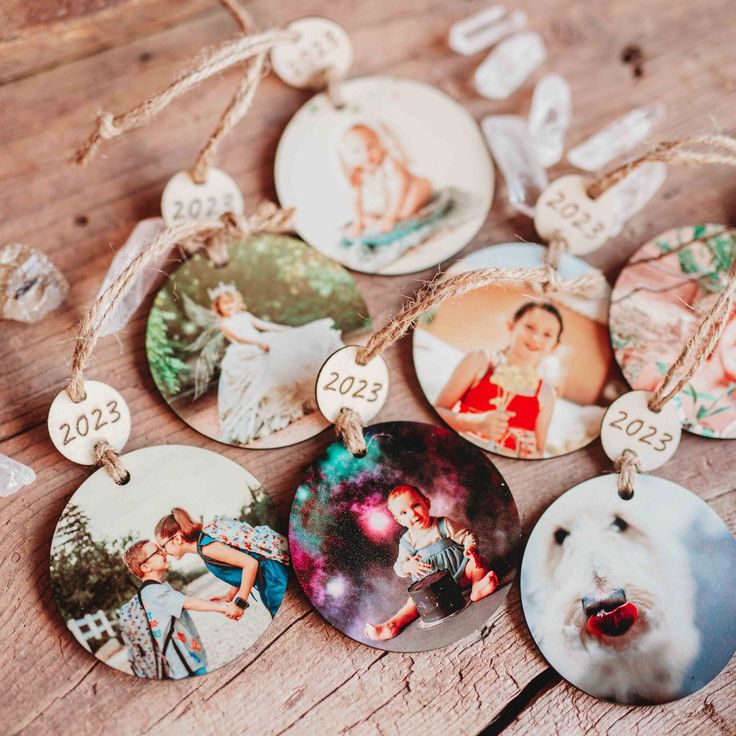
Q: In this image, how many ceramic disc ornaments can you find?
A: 7